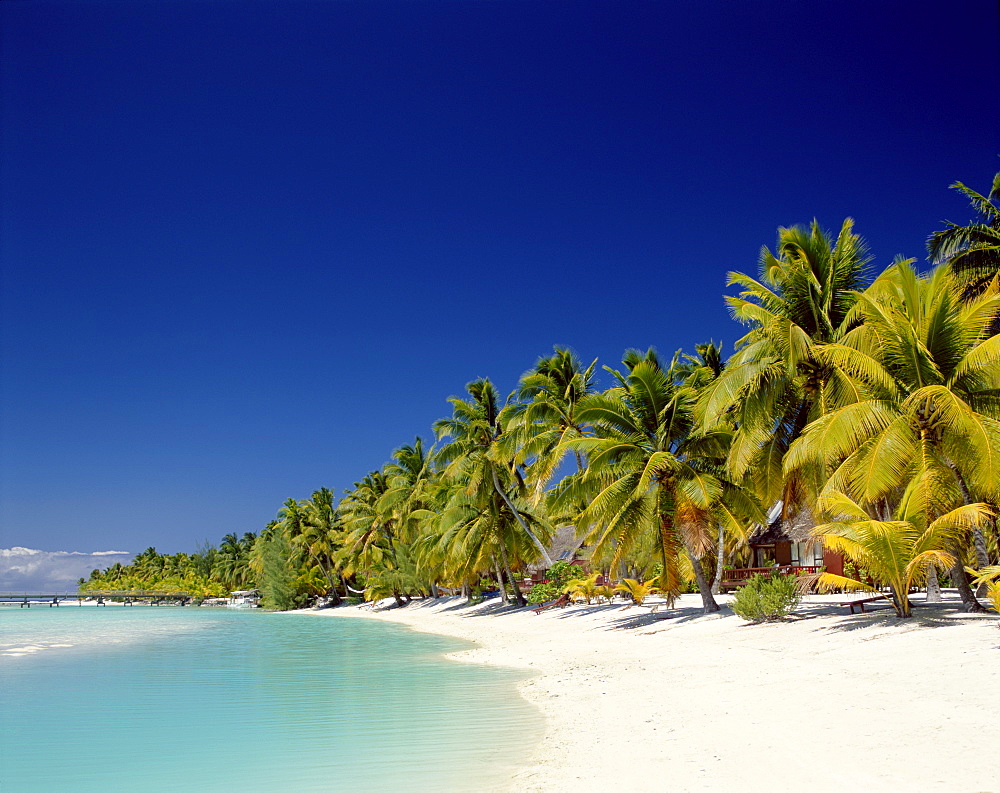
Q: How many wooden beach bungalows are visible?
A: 2